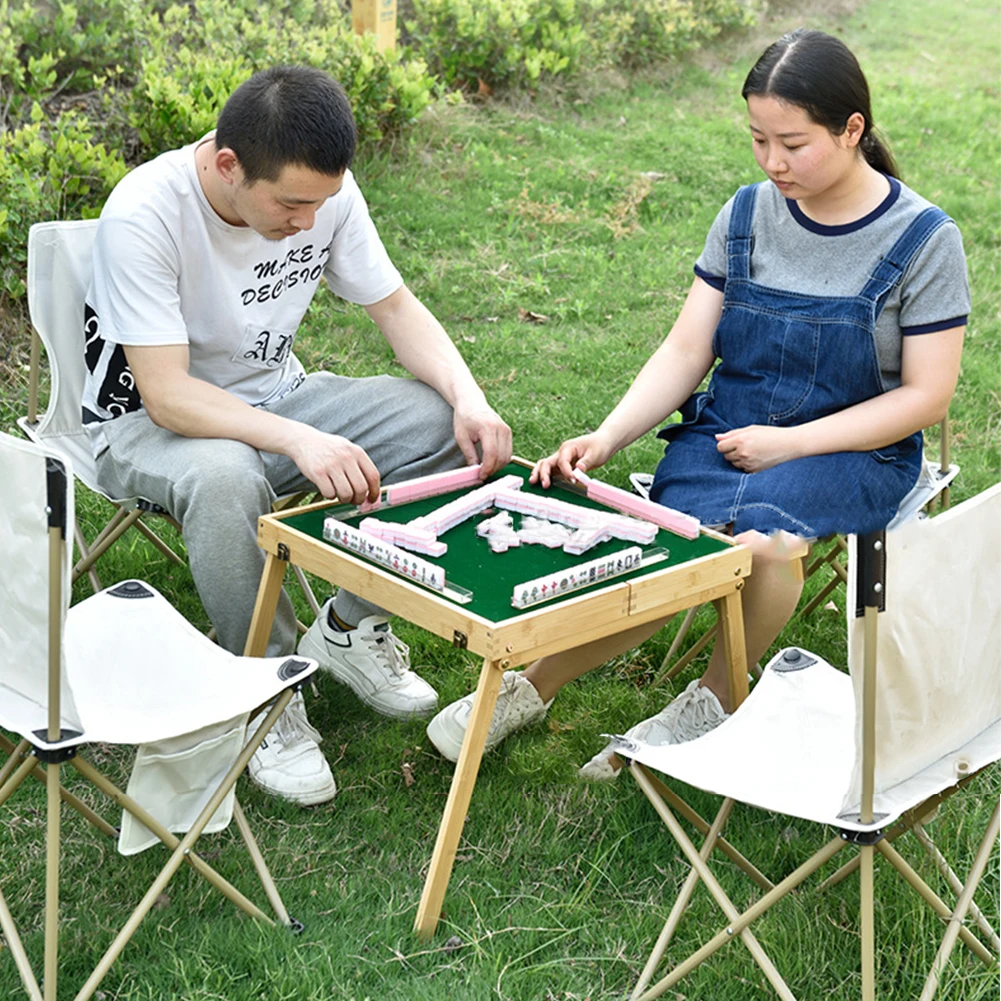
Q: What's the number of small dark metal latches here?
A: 2